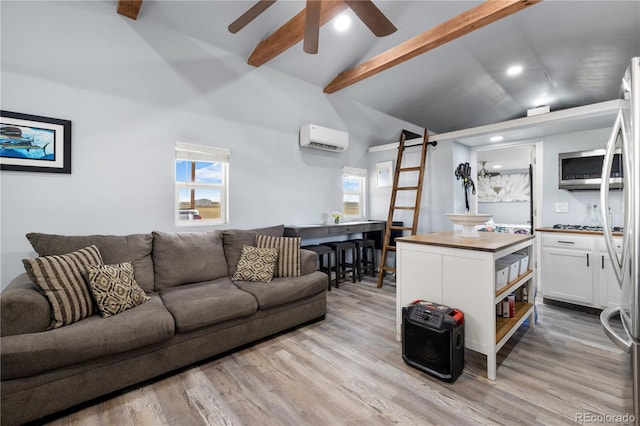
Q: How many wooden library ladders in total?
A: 1